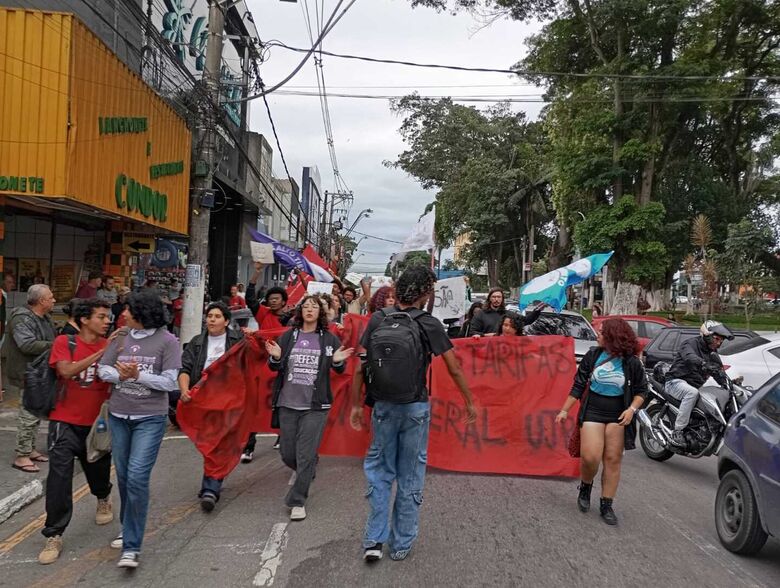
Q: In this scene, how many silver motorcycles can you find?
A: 1